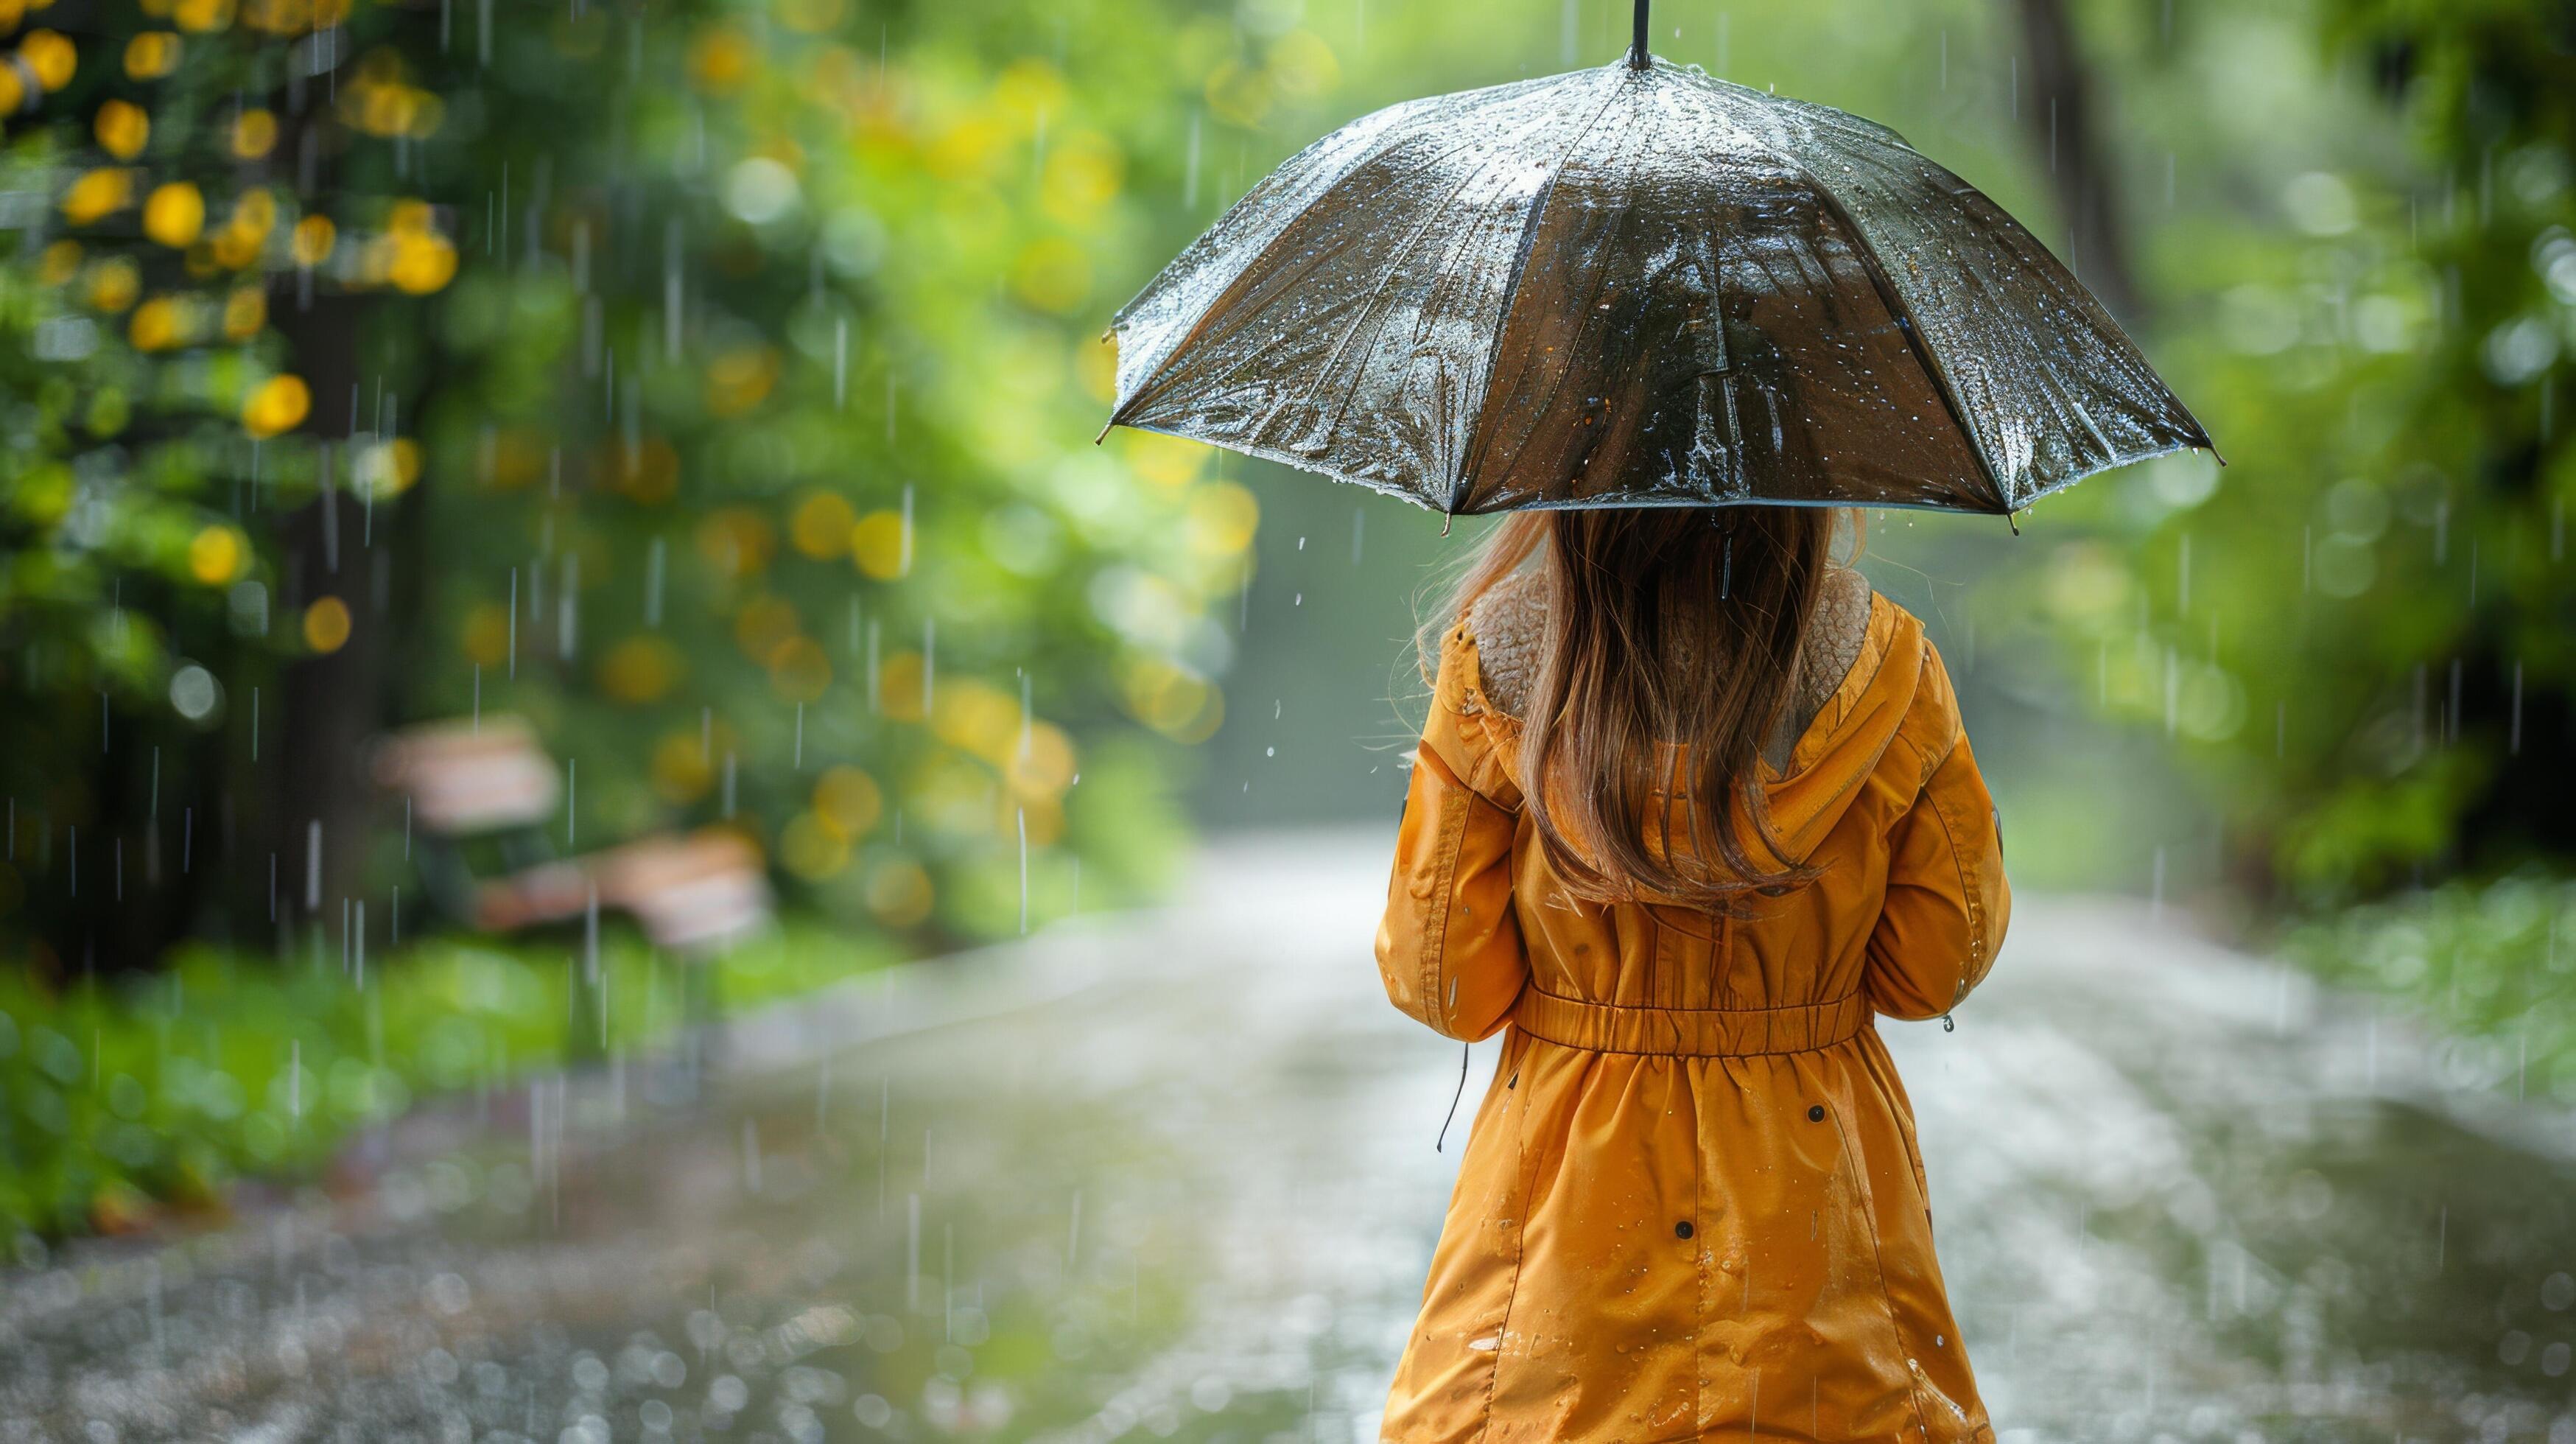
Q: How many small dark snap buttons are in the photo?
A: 2